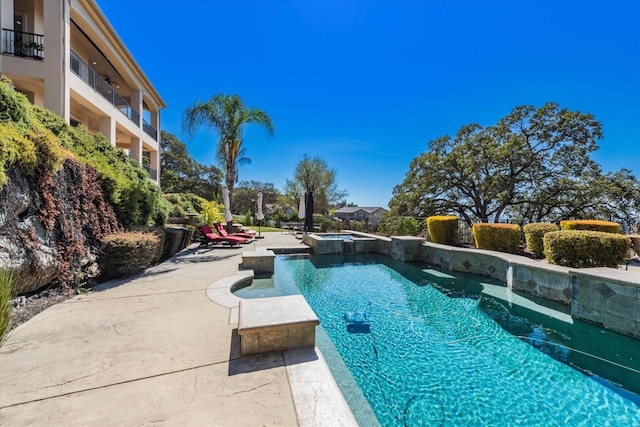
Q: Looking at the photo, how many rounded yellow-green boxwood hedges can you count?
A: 5